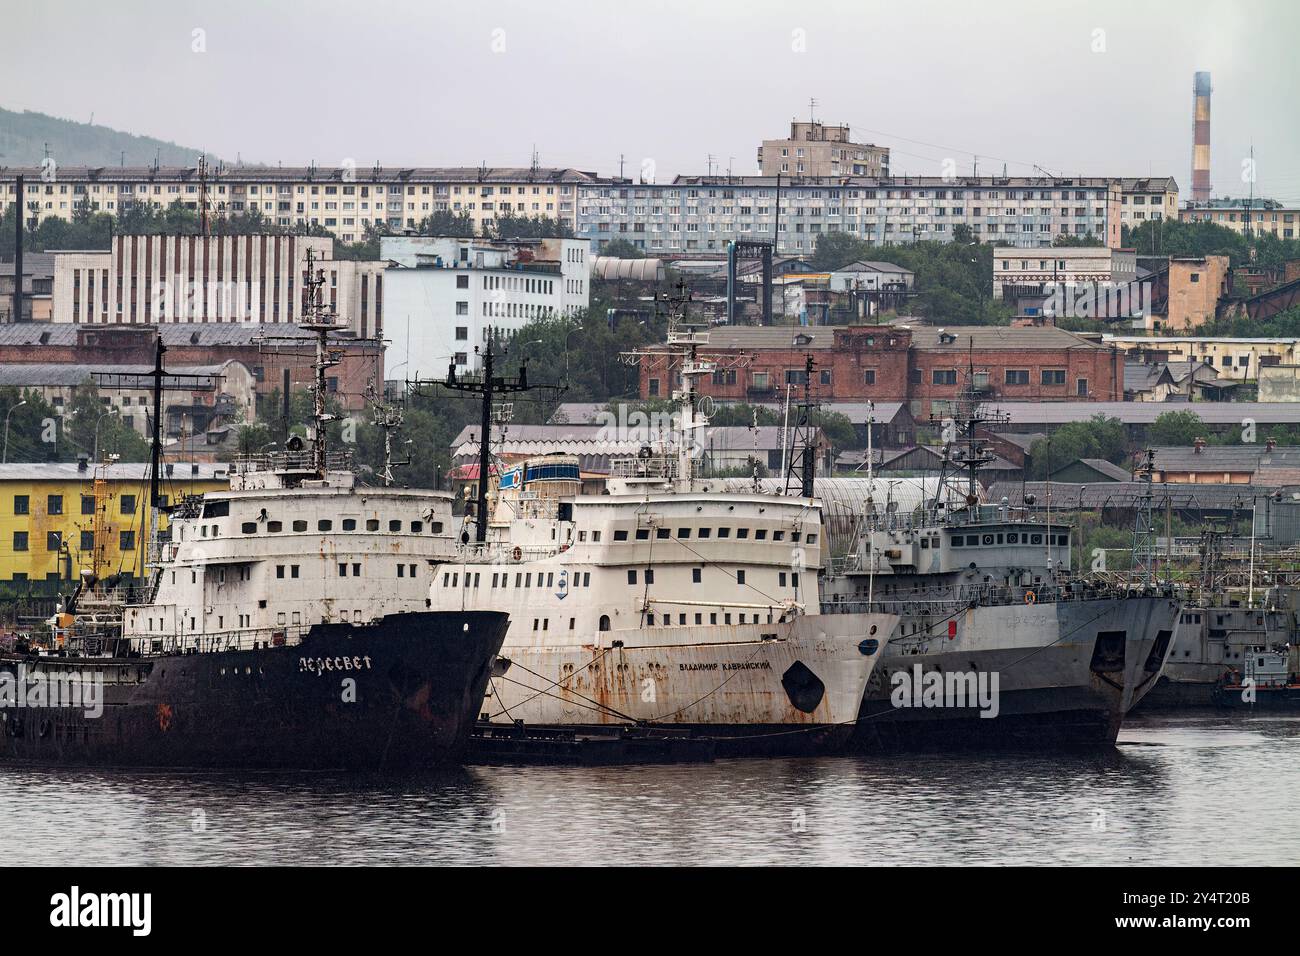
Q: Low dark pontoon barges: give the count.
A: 1